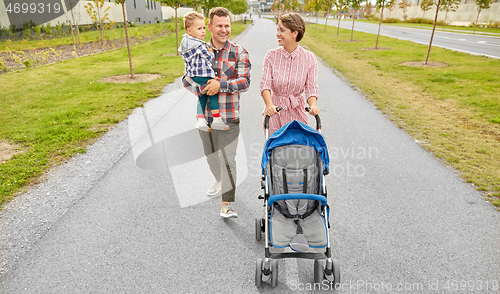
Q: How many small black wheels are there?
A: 5